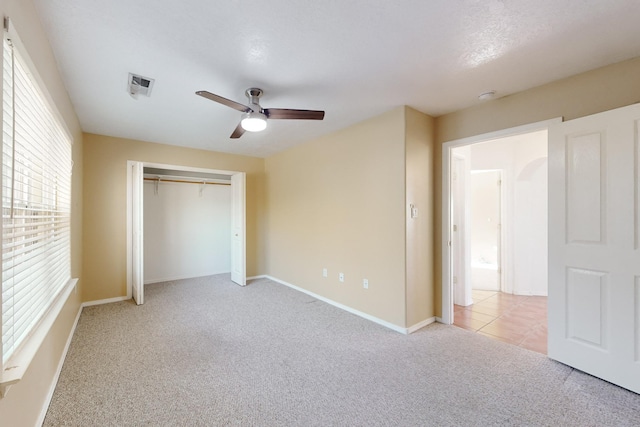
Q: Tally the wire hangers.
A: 0